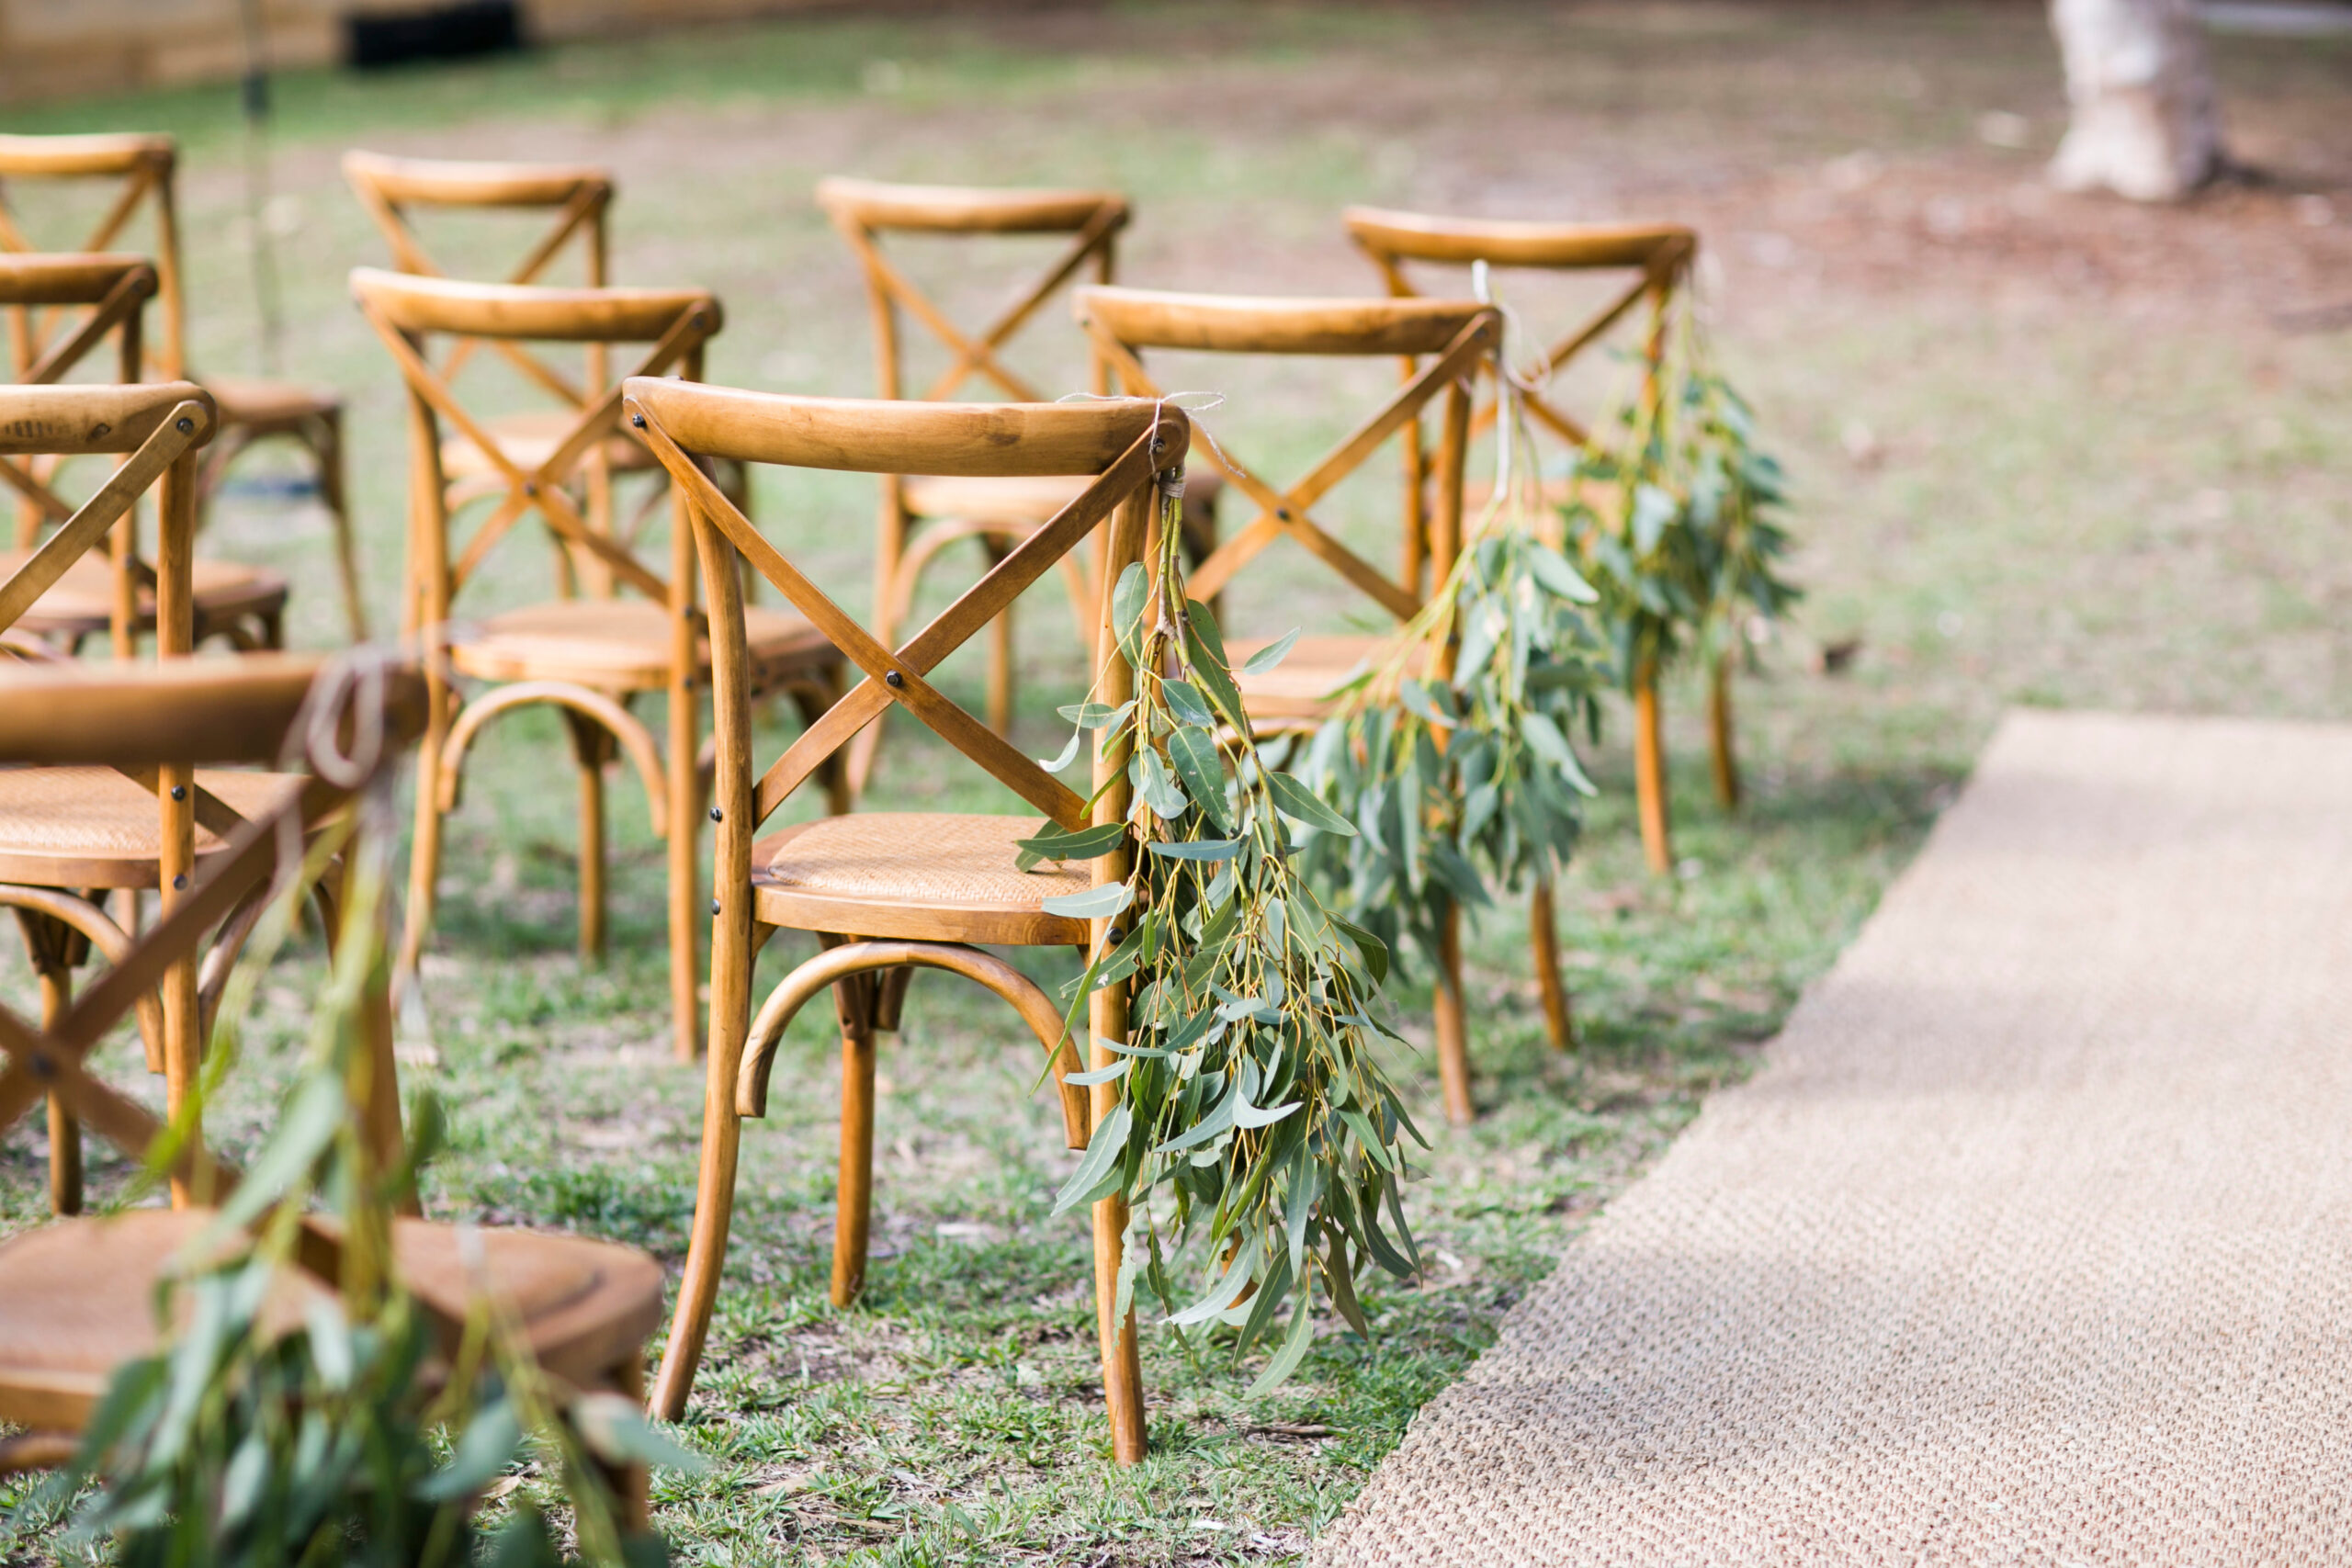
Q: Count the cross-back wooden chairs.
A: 10